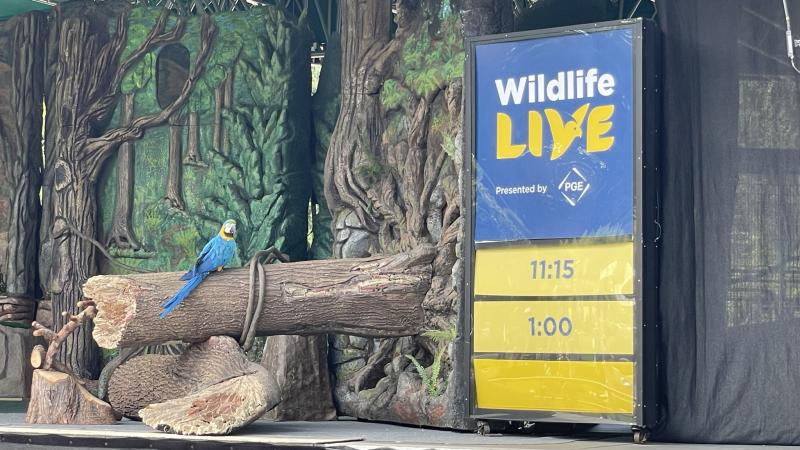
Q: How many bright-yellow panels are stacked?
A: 3